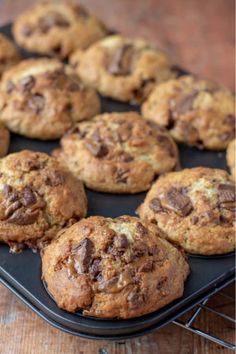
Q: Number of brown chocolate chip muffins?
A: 11